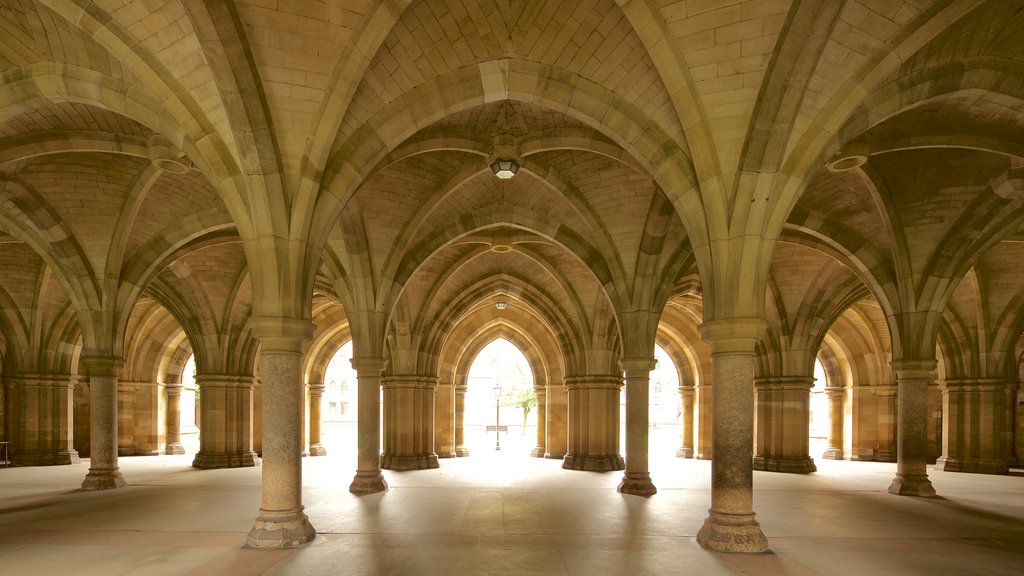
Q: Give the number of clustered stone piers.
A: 6